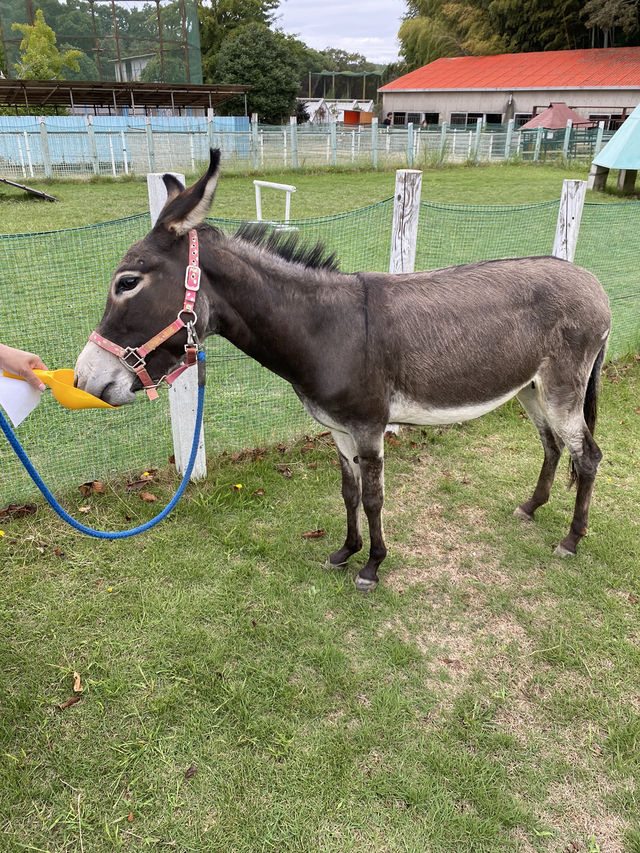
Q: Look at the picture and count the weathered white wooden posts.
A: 3